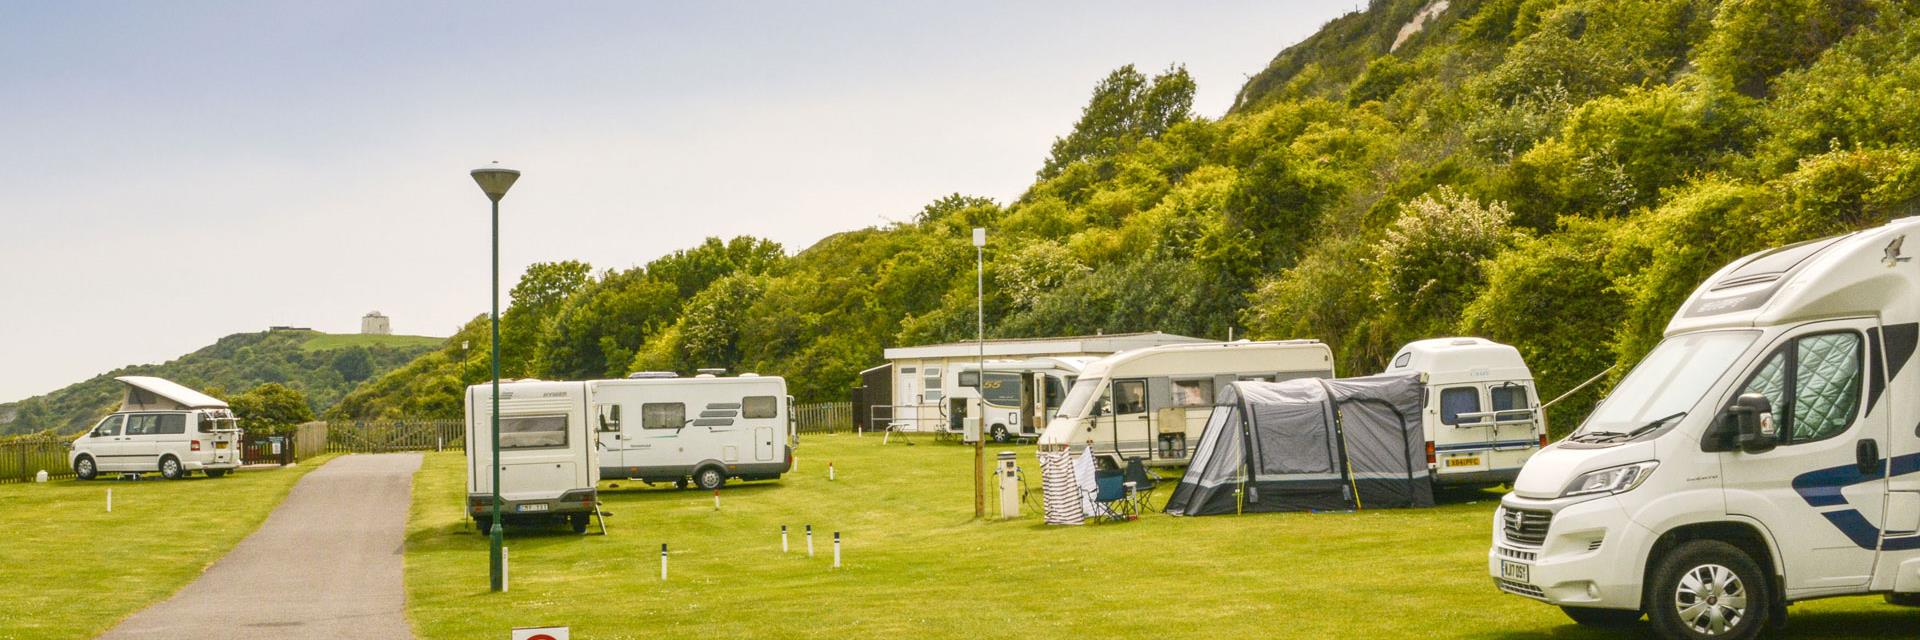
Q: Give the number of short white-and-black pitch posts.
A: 4